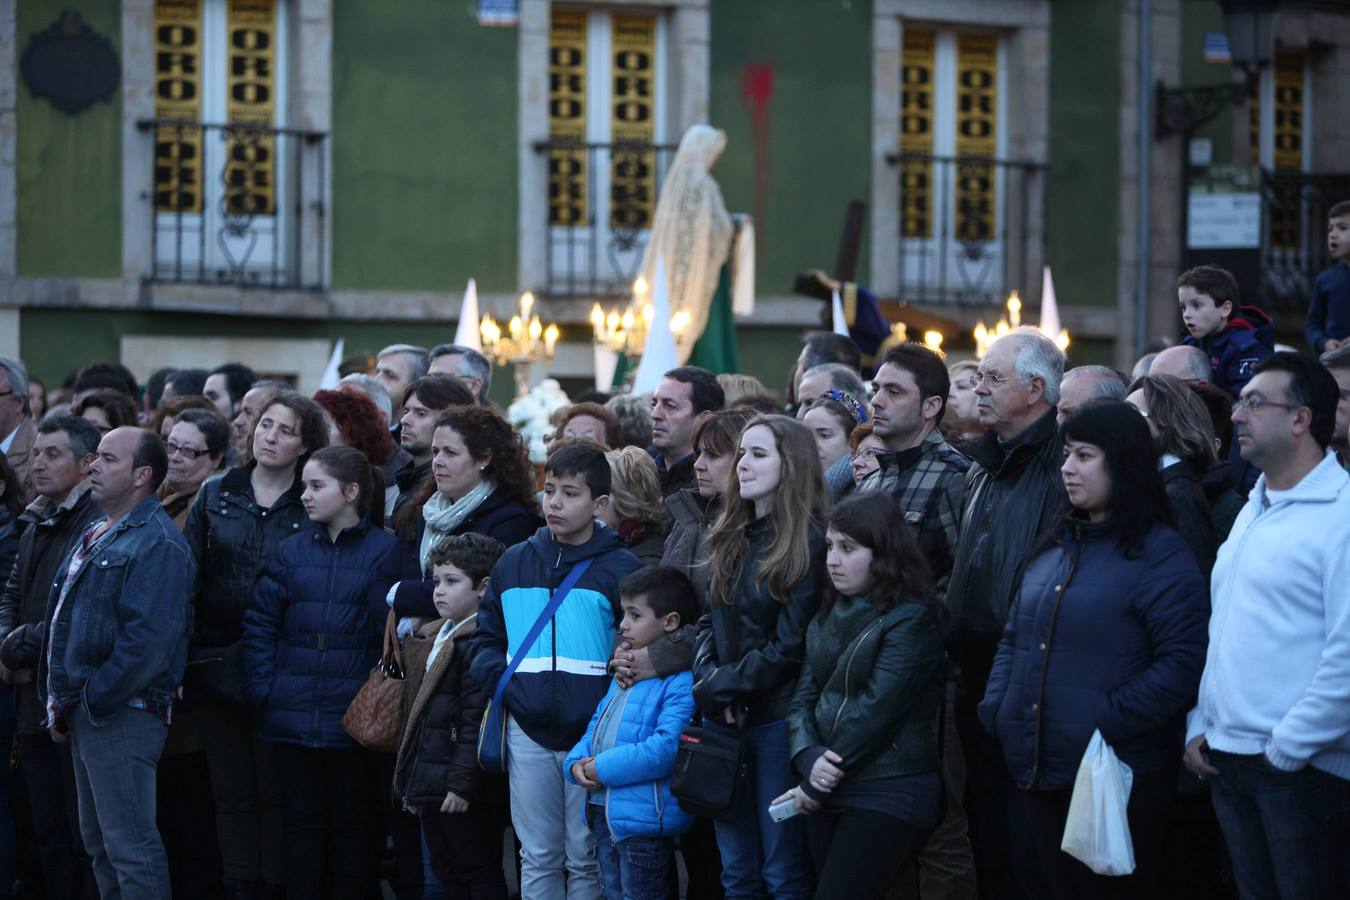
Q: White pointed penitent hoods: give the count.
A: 5